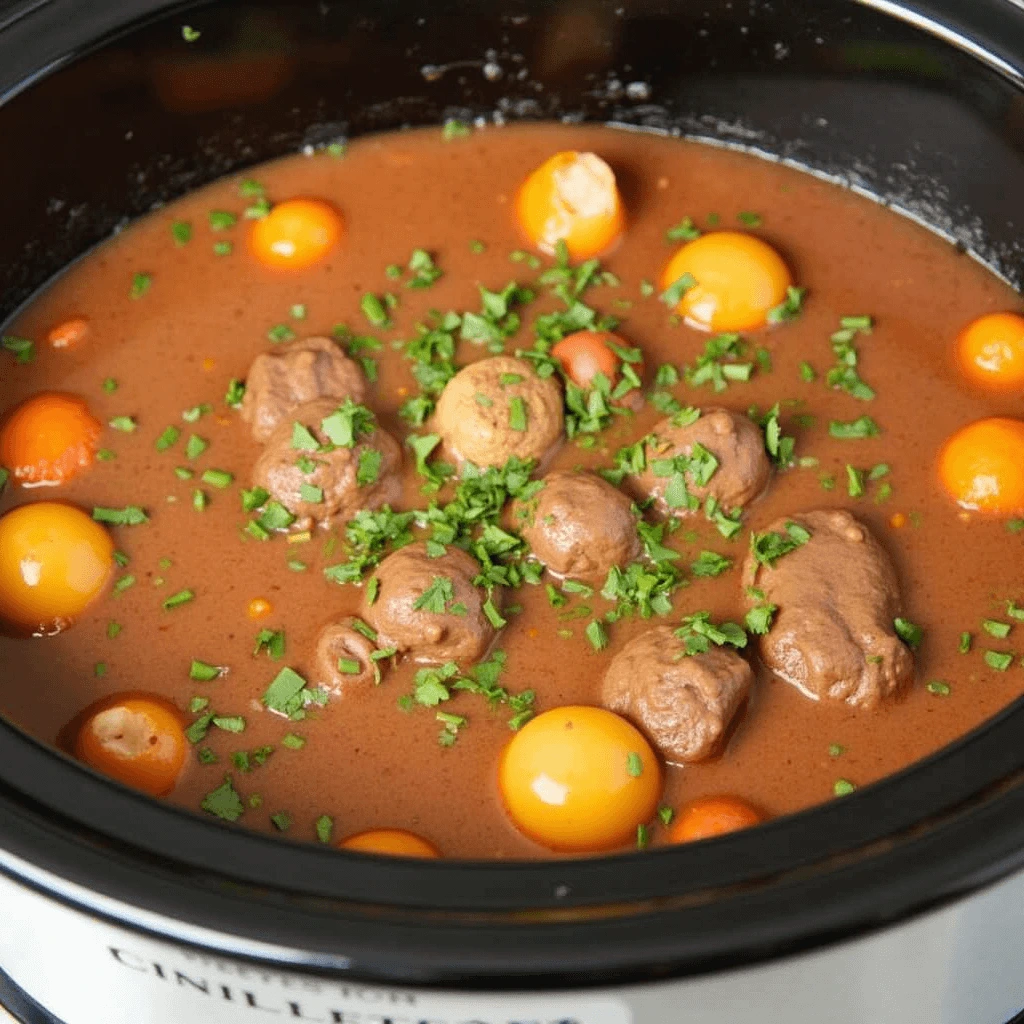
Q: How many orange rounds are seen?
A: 12